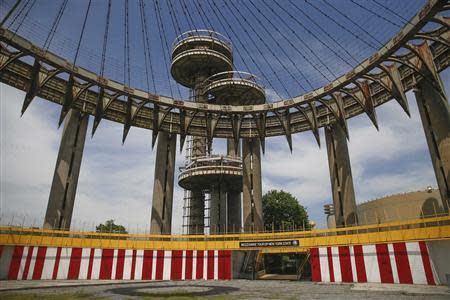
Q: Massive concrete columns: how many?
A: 5